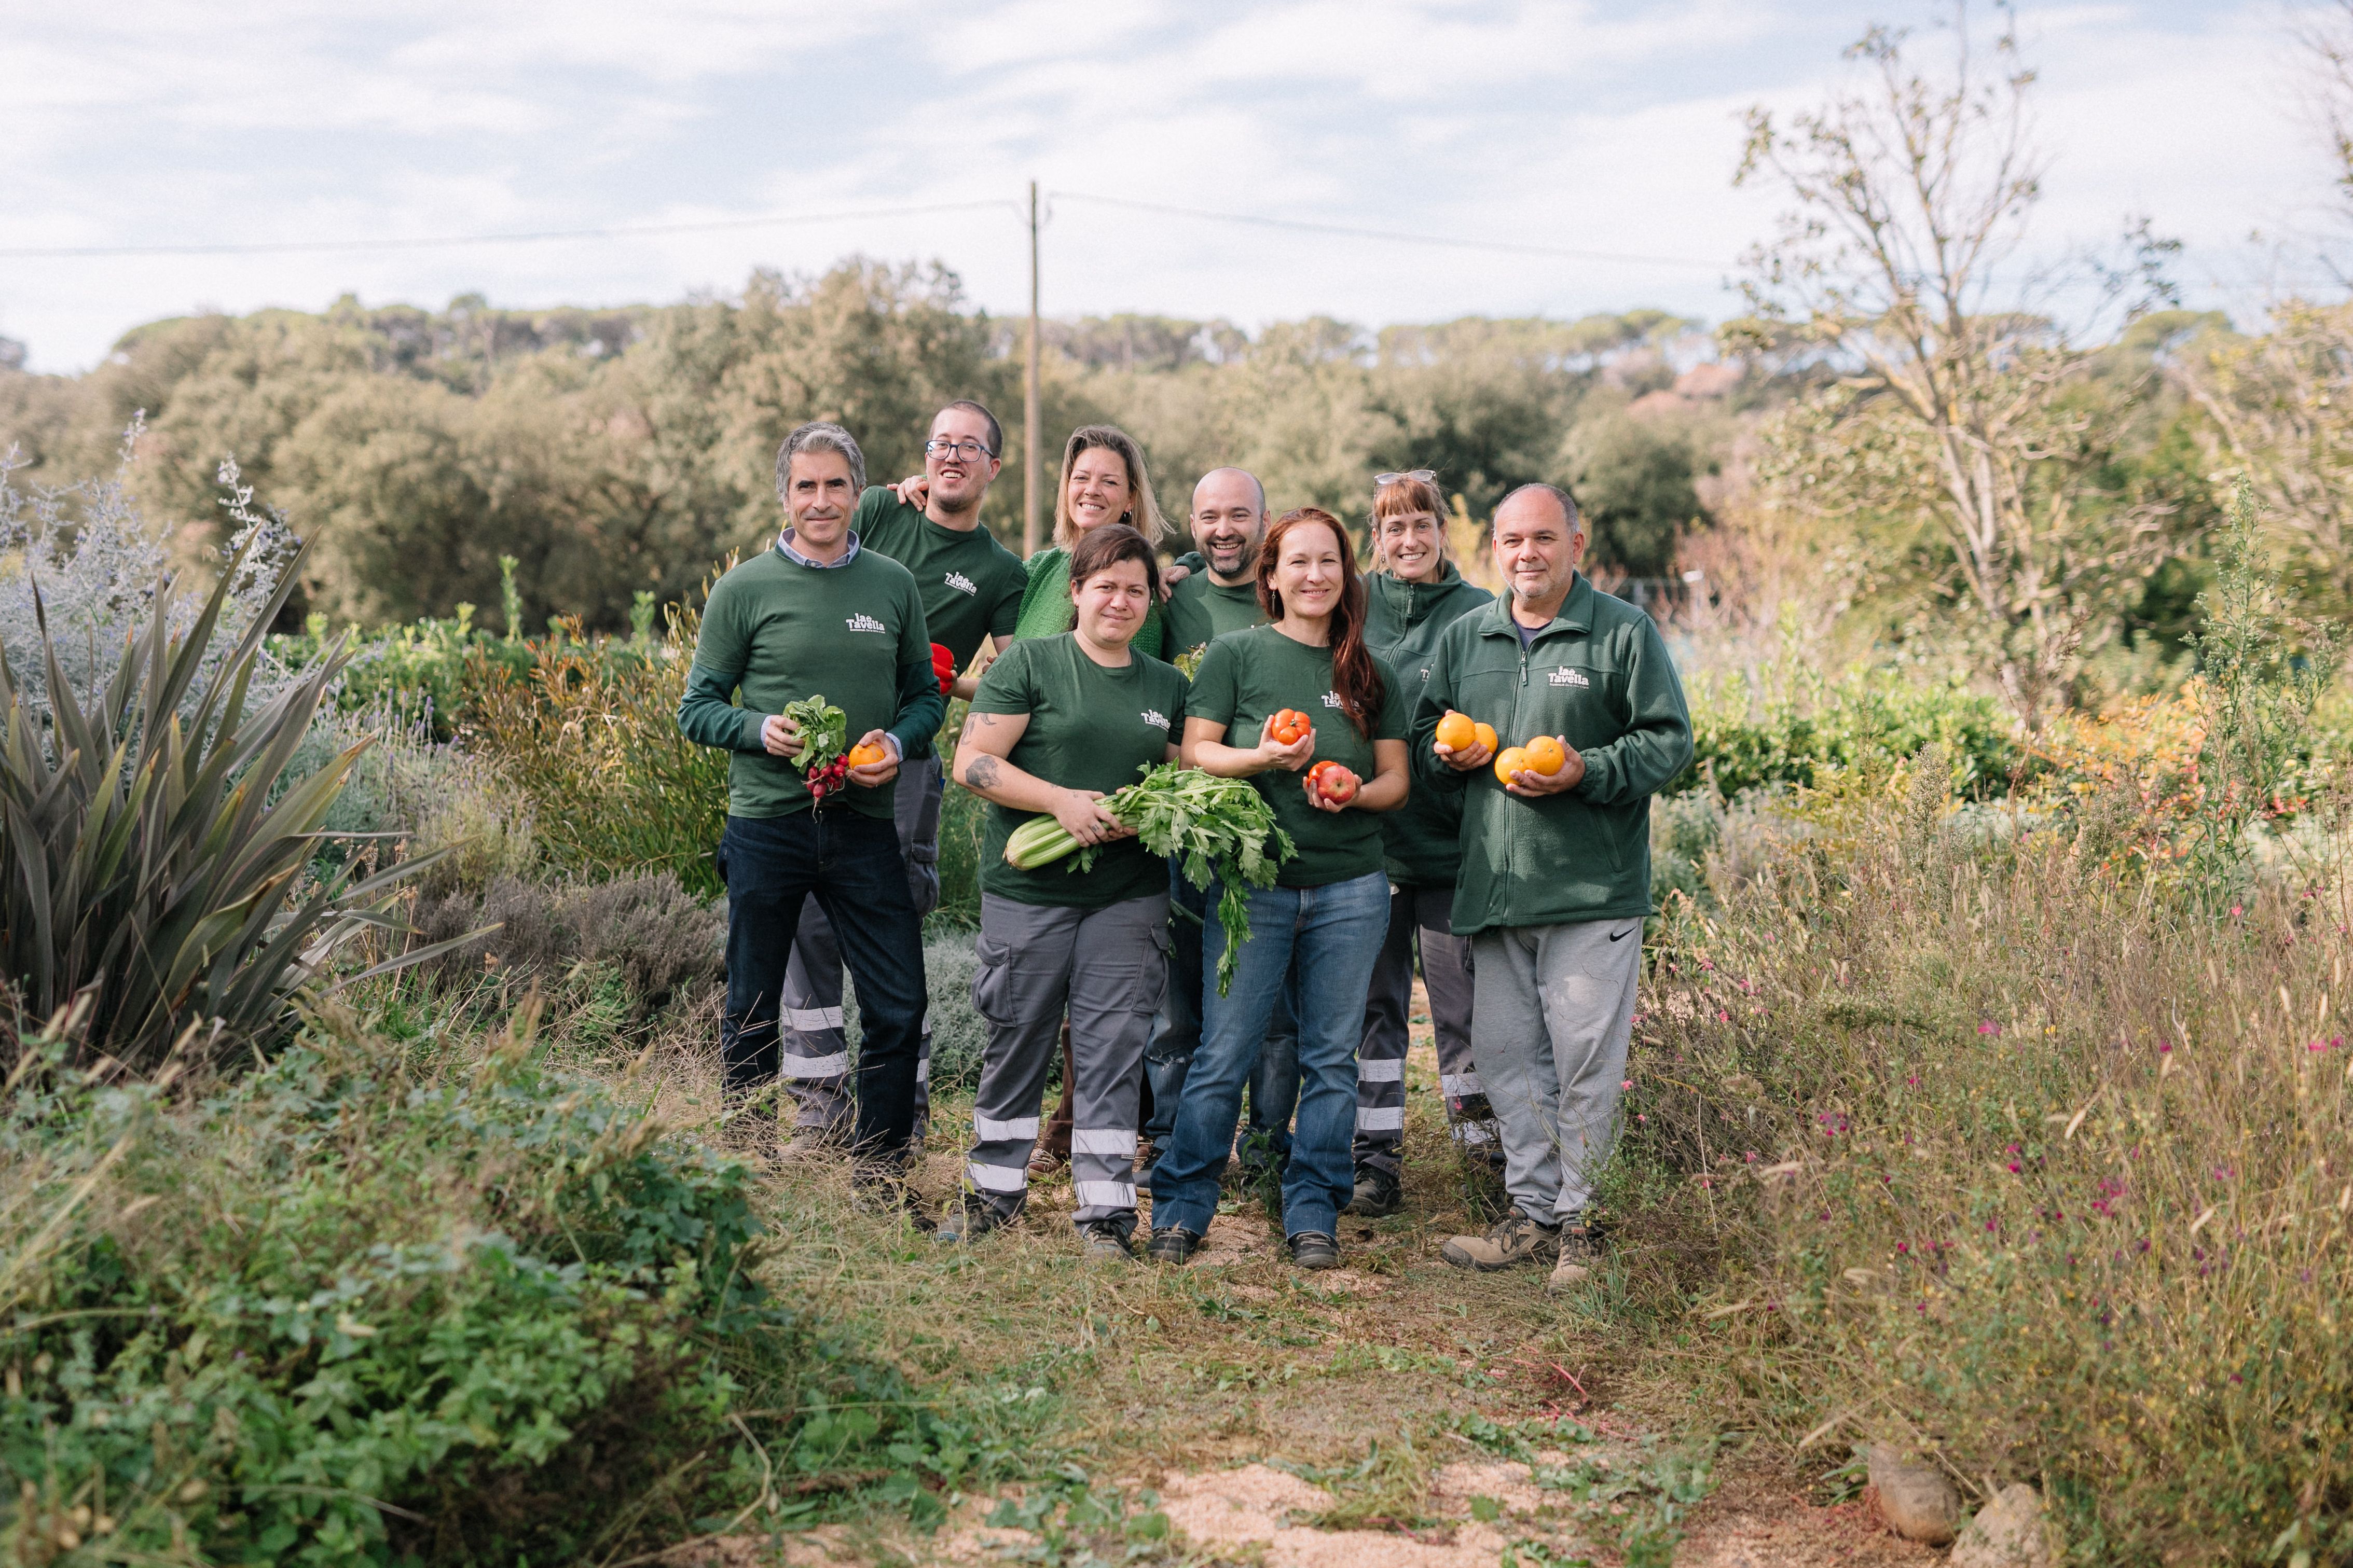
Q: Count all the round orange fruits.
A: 5